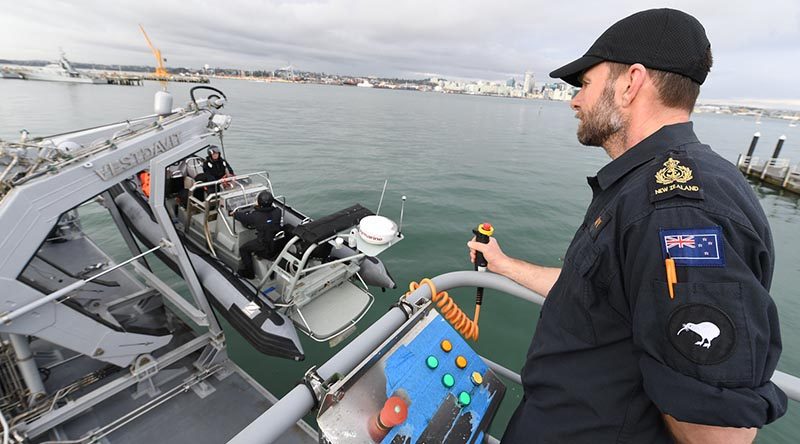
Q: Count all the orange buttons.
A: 3